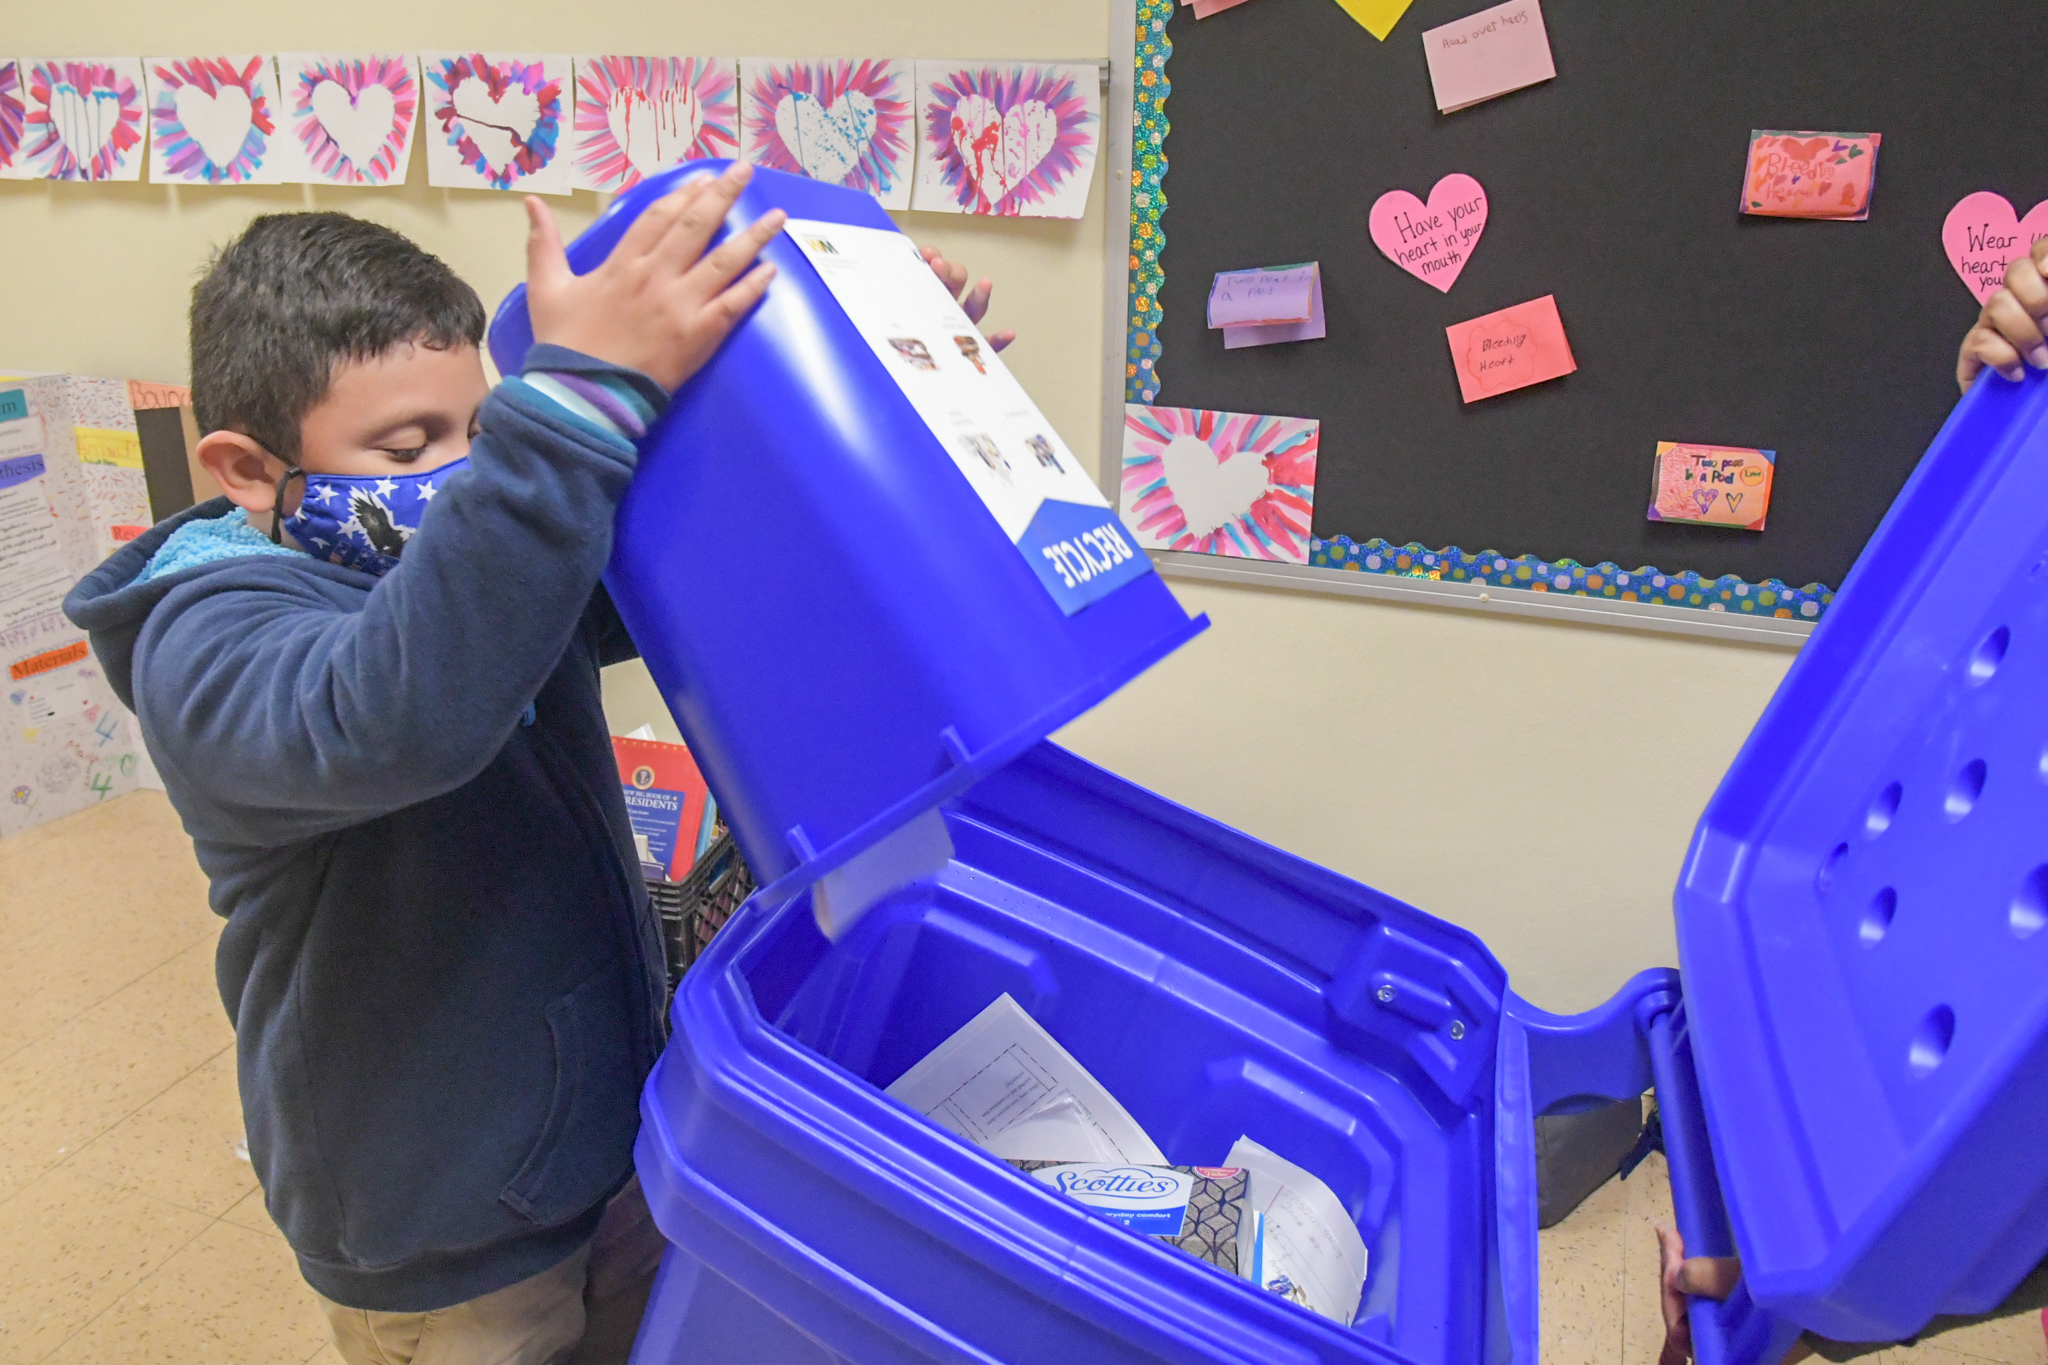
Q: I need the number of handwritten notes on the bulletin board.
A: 7